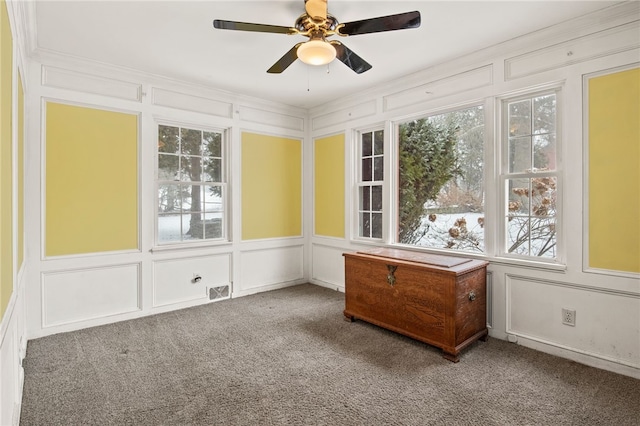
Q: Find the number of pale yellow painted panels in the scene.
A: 6